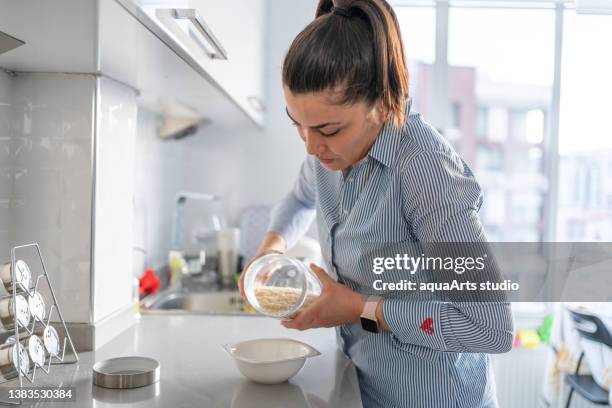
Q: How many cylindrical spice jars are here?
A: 6